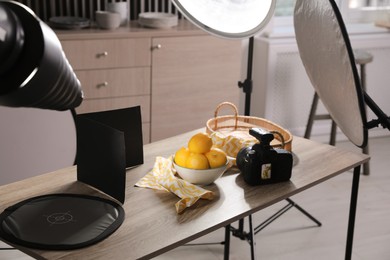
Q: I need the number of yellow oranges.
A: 4